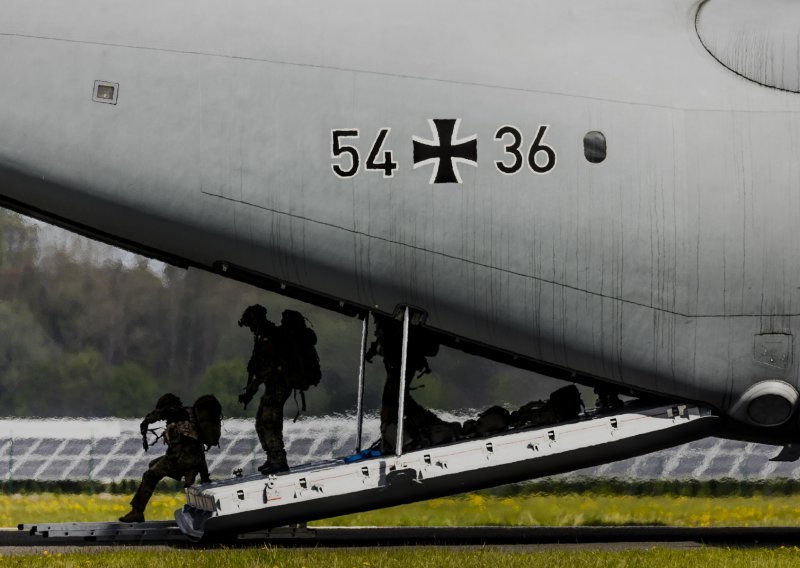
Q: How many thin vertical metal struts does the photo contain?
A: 2